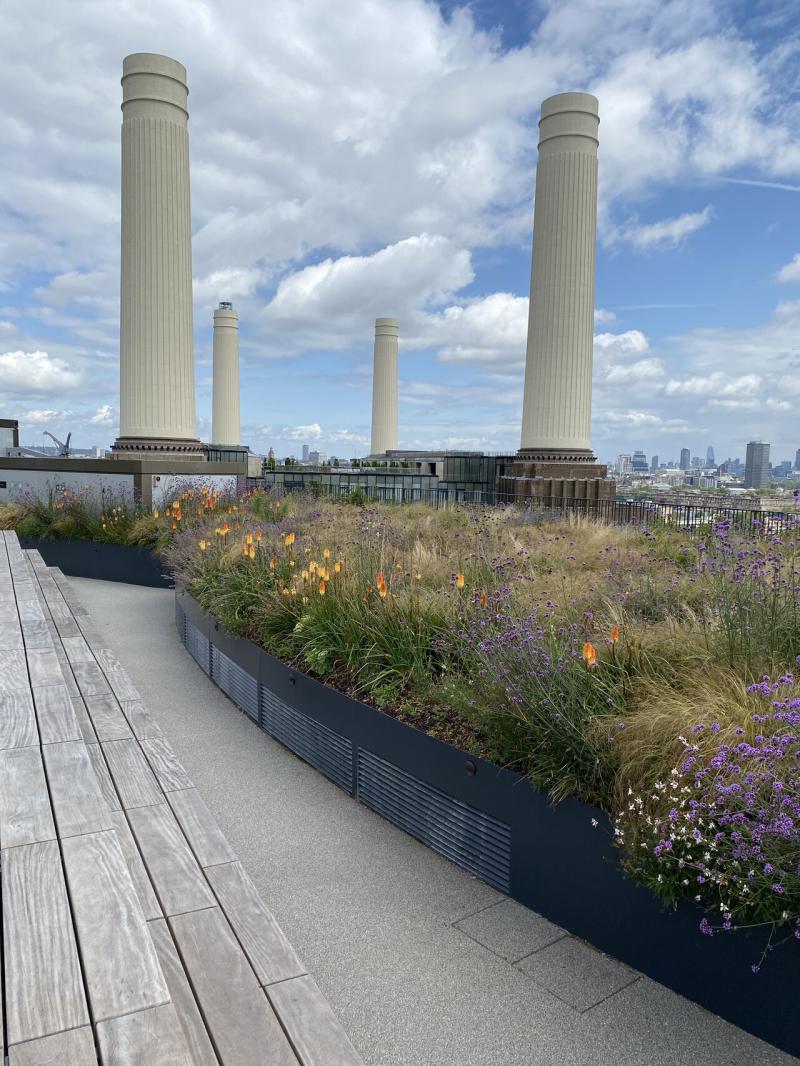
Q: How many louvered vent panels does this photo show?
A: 5